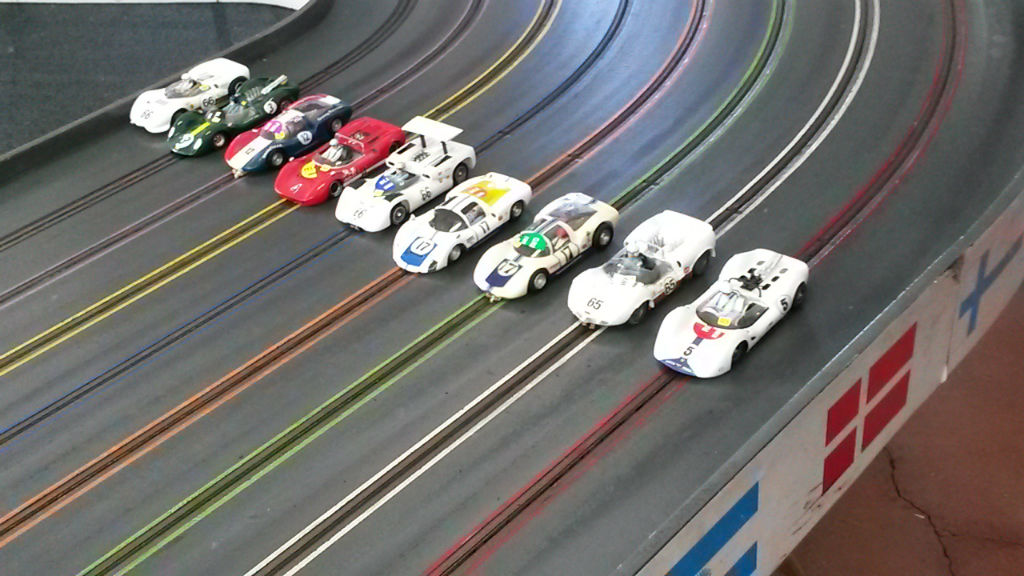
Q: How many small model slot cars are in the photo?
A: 9